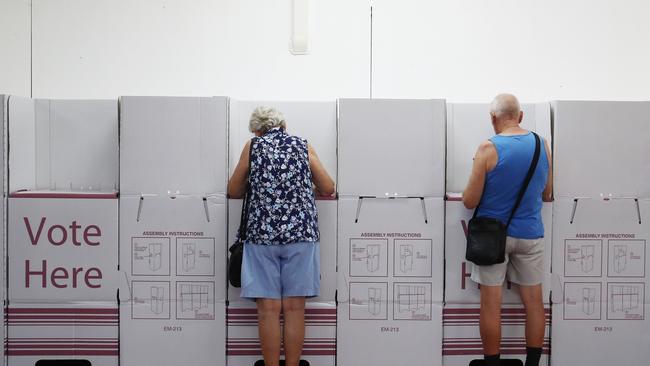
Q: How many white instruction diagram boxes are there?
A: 12